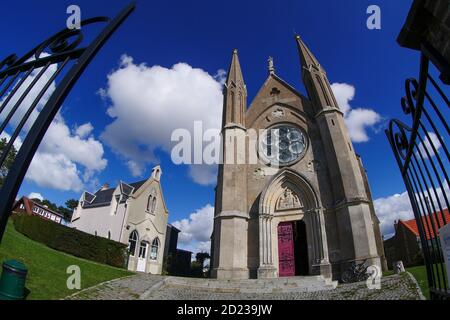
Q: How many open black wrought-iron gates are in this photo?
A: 2